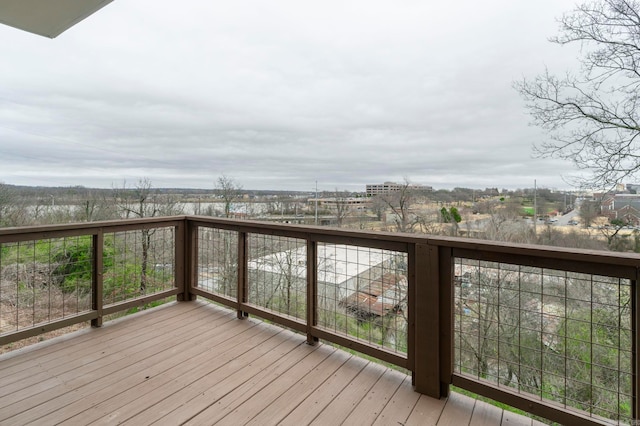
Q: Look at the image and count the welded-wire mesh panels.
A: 6